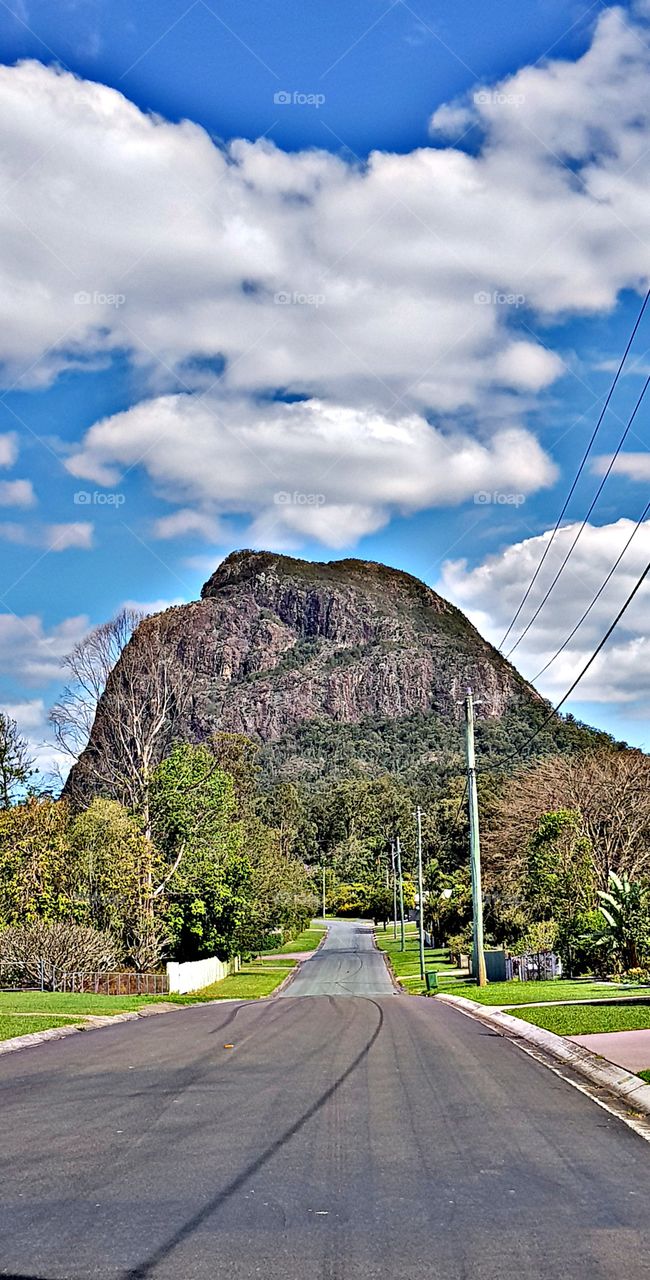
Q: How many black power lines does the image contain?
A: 4